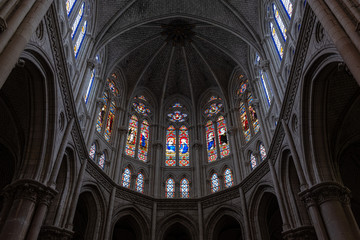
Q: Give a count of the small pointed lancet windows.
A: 10